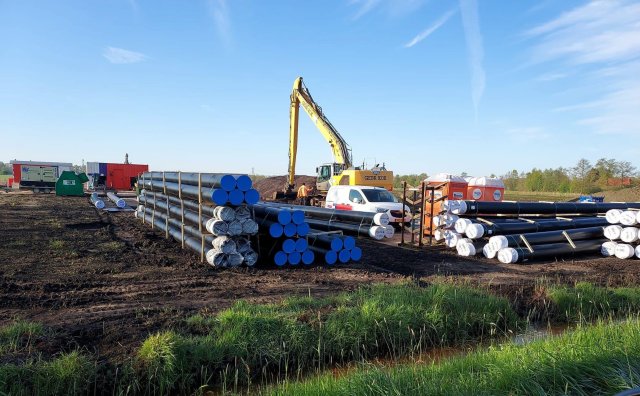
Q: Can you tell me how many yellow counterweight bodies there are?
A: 1